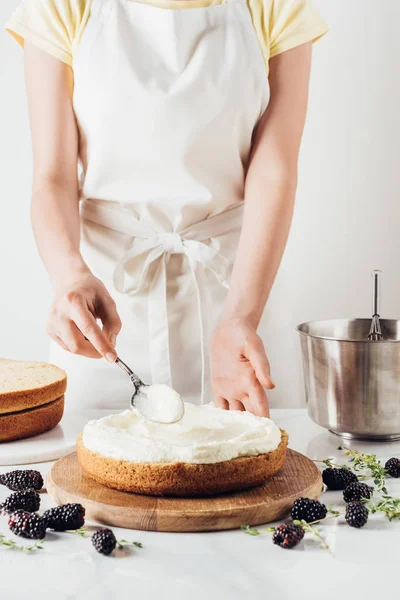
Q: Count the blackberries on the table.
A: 11